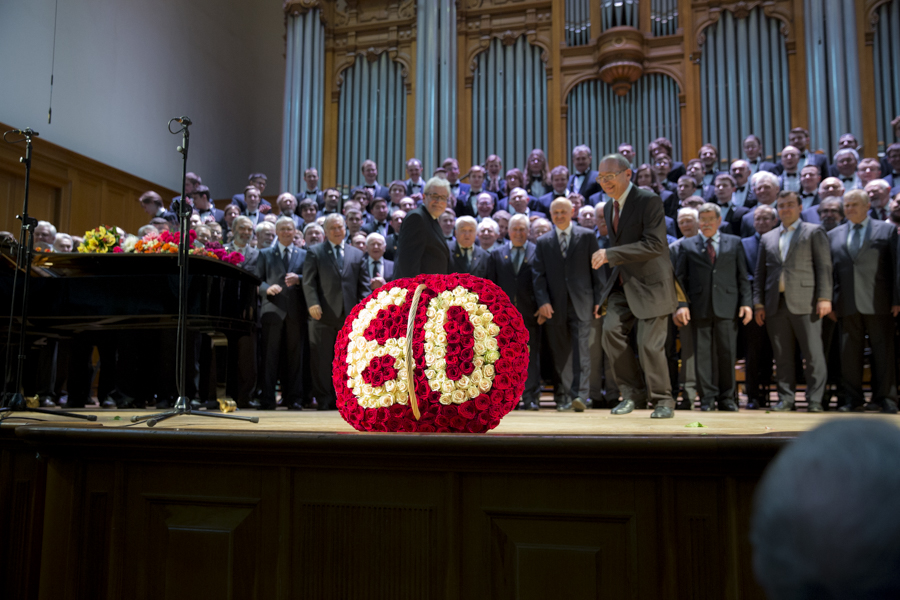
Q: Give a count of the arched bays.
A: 5